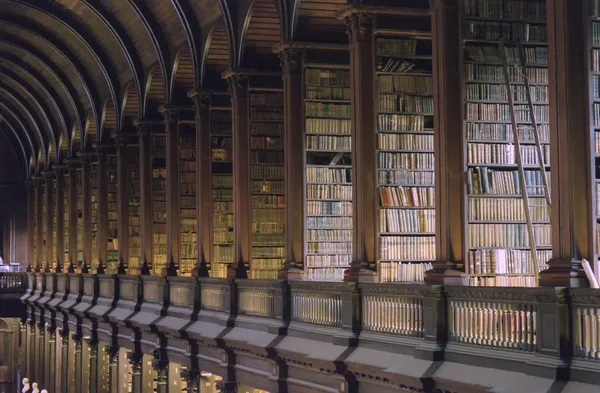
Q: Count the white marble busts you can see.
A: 3